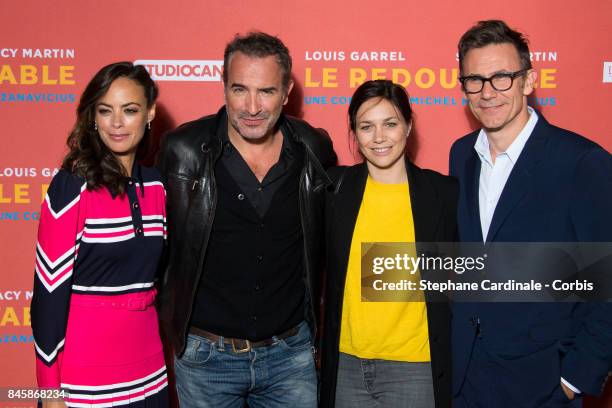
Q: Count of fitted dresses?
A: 1